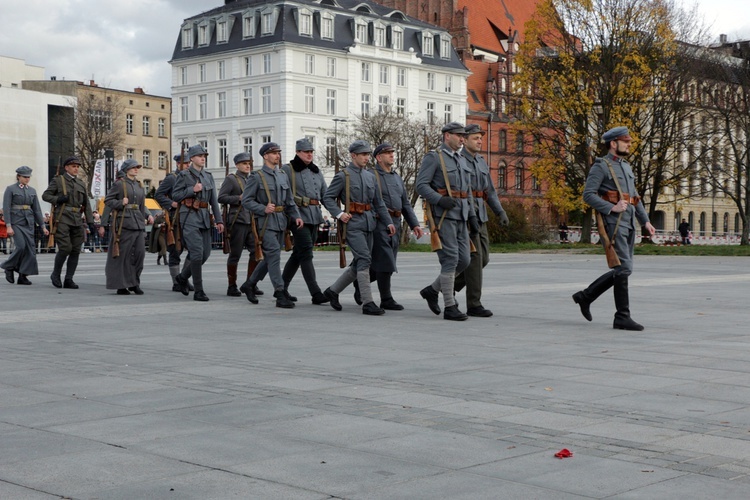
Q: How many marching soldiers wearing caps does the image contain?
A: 13